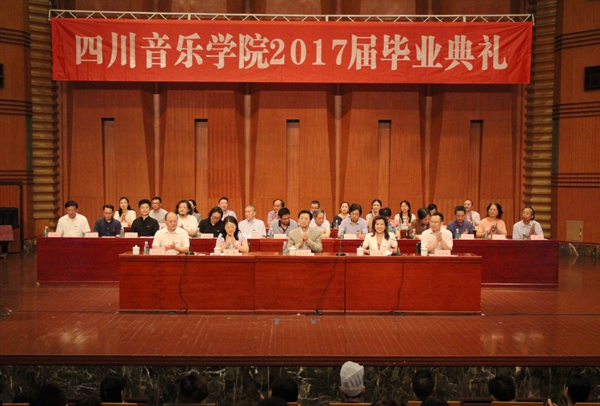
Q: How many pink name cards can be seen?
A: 15